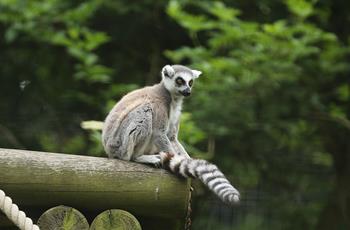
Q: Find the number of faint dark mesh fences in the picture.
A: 1